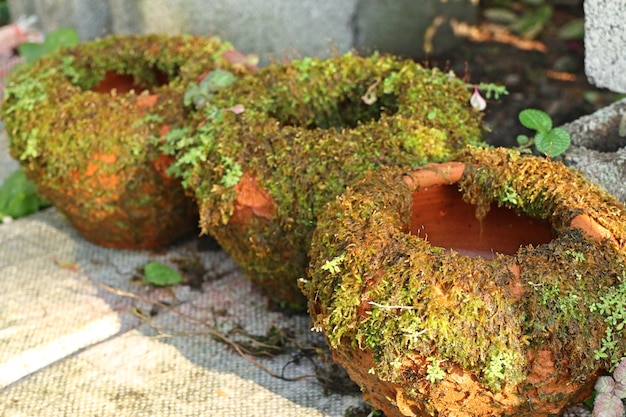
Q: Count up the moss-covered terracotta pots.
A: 3